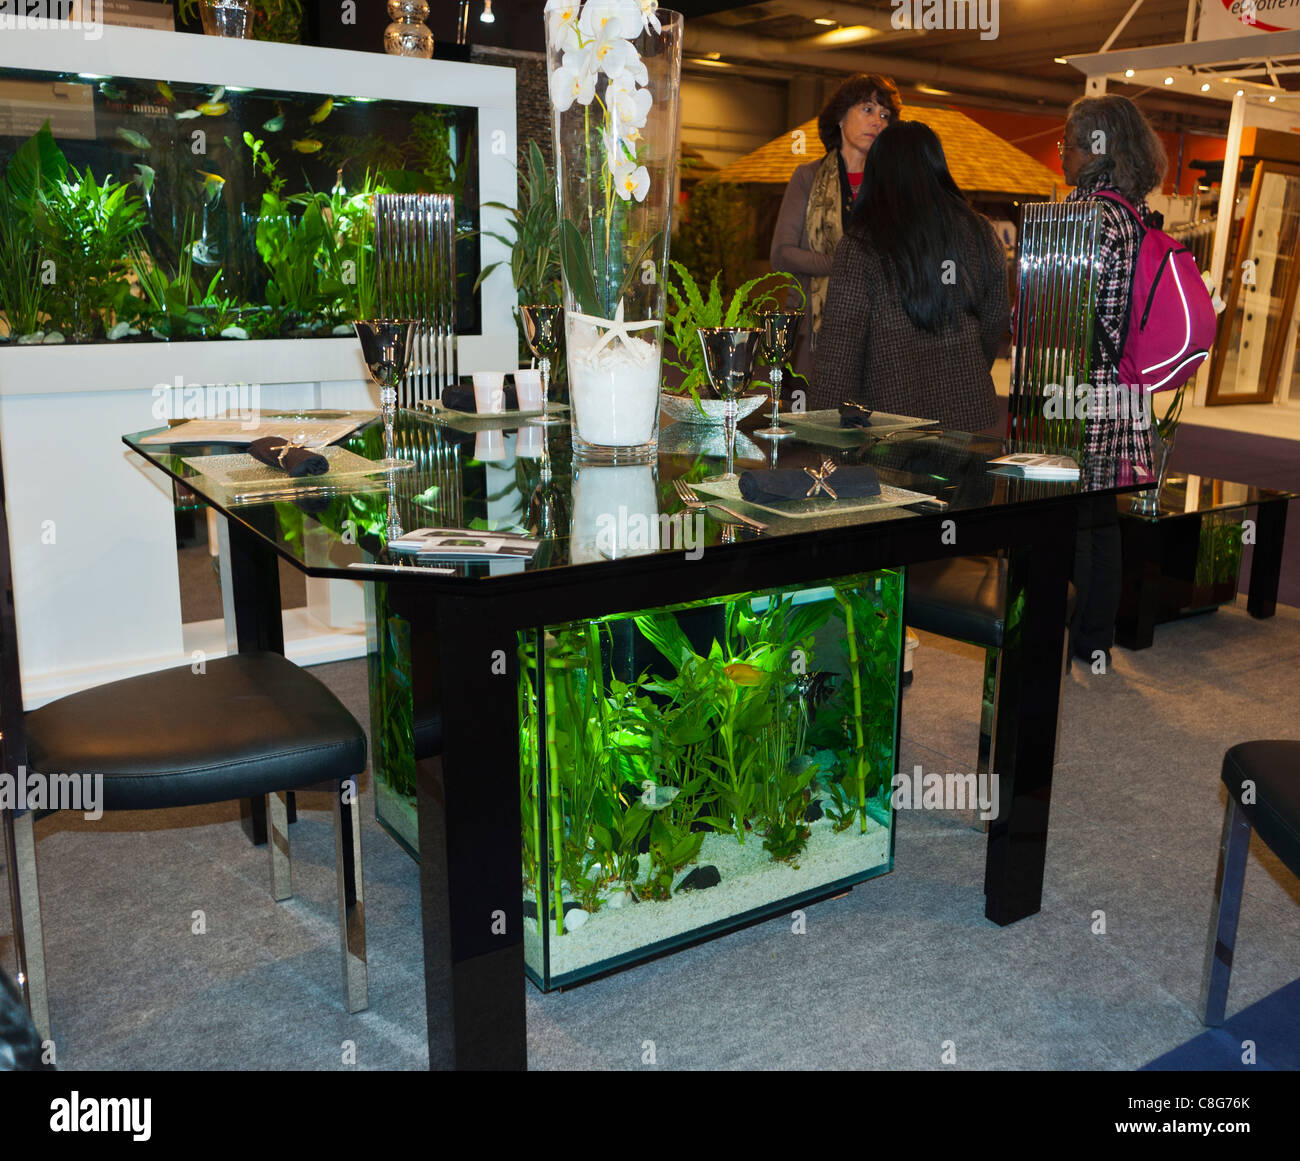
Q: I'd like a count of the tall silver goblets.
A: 4